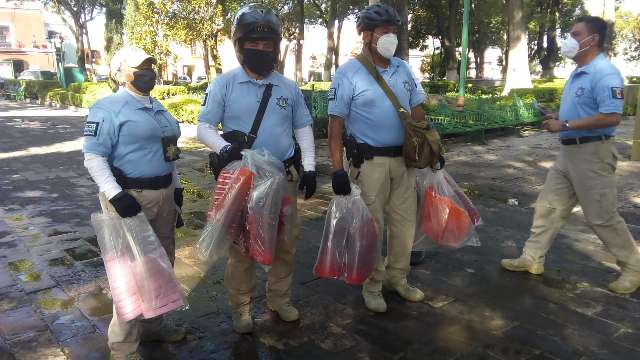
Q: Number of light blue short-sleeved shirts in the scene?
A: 4